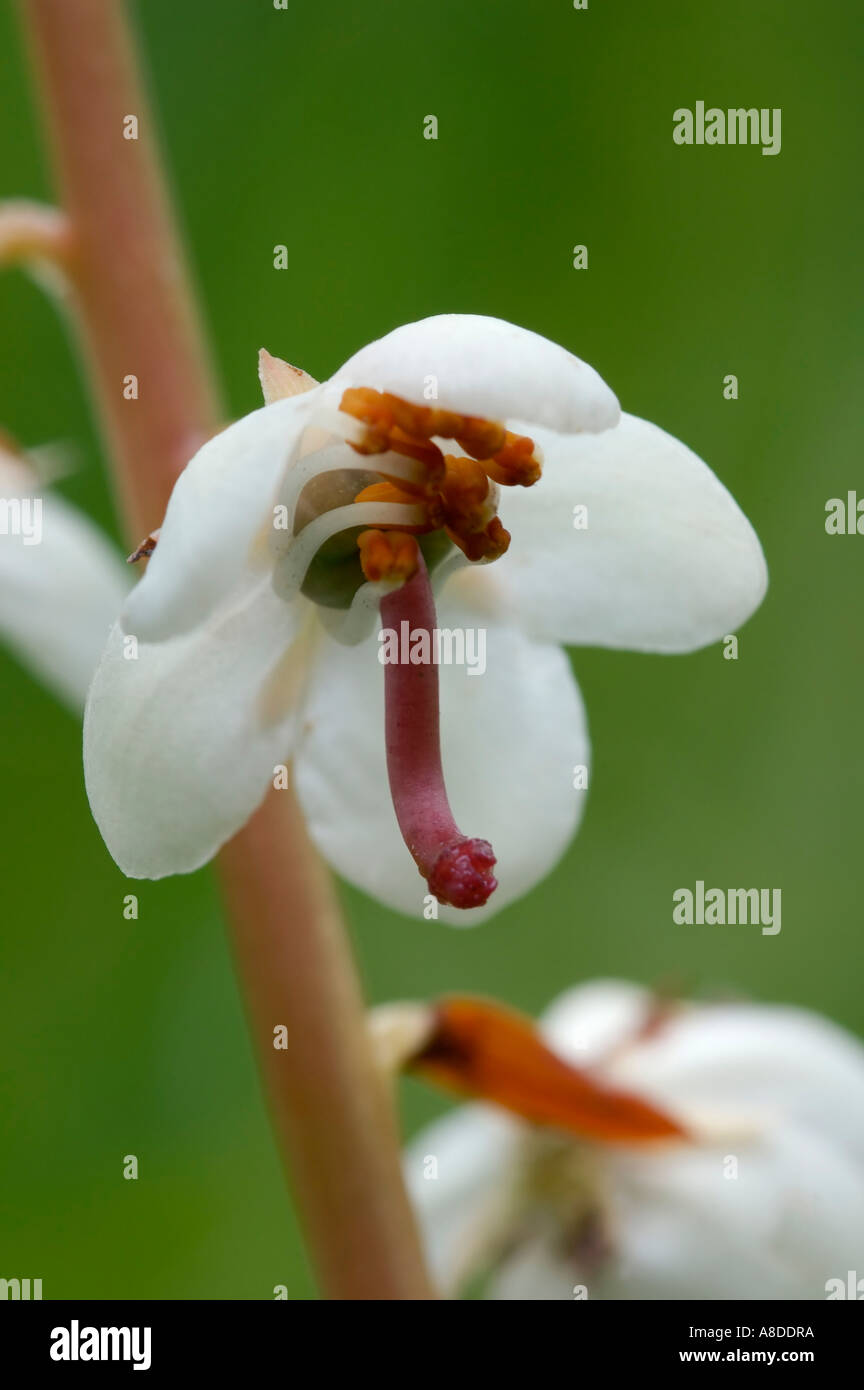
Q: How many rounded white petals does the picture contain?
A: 5